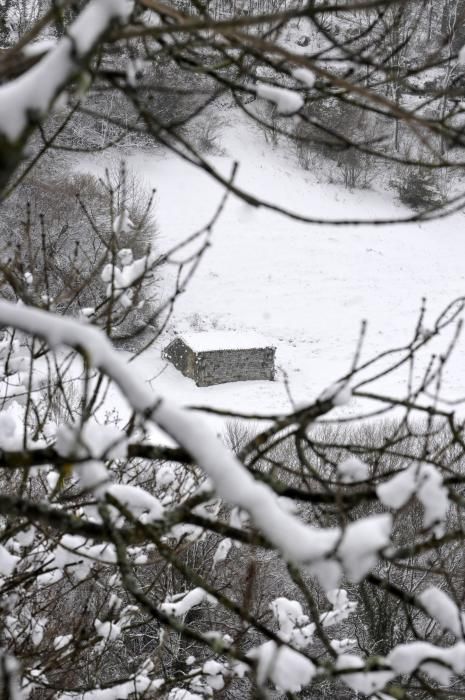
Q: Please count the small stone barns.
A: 1